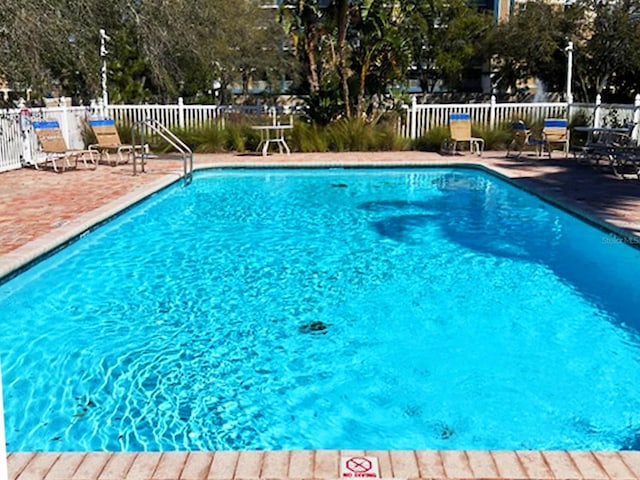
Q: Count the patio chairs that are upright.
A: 5